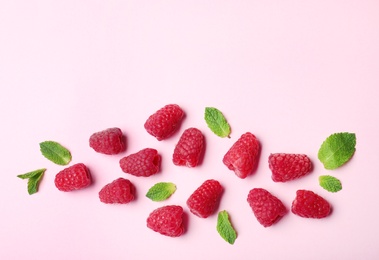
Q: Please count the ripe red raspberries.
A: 12